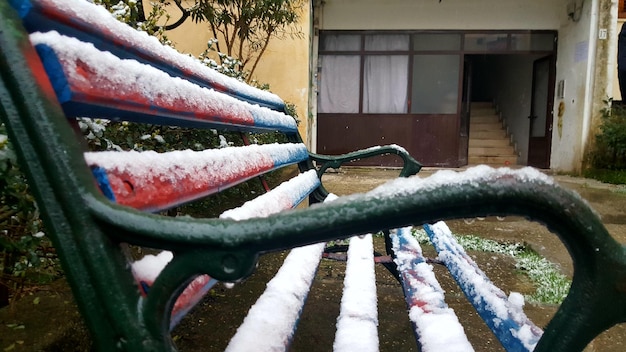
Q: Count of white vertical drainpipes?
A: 1